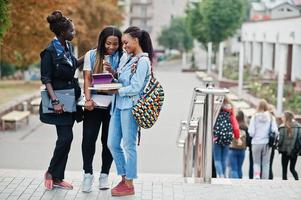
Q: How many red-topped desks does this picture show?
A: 0